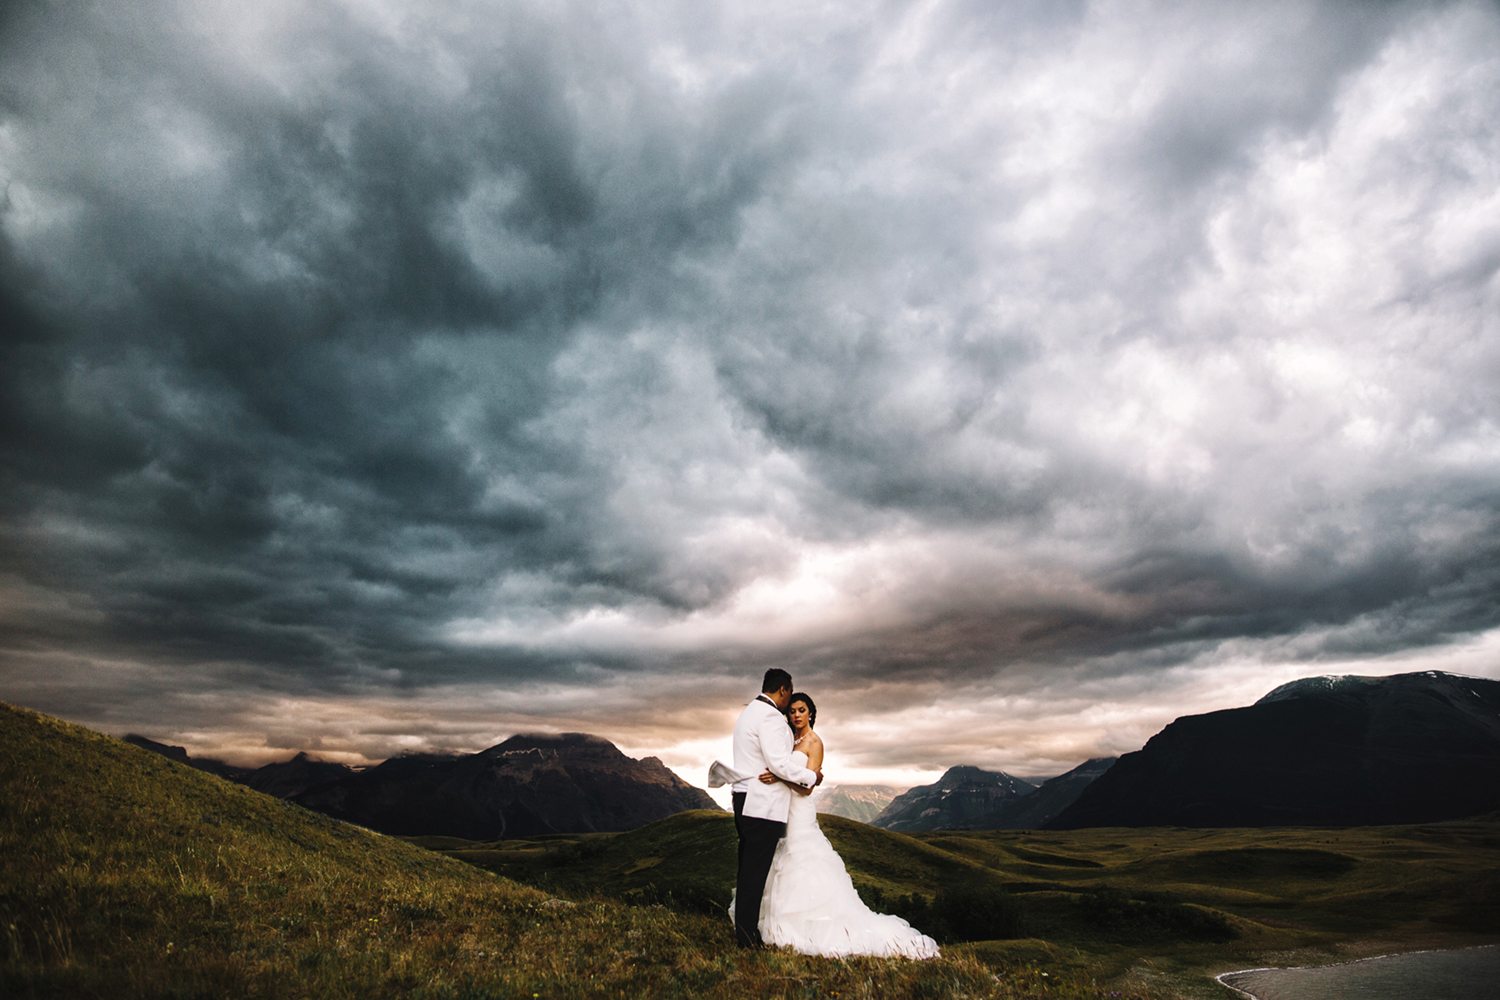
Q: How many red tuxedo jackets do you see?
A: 0